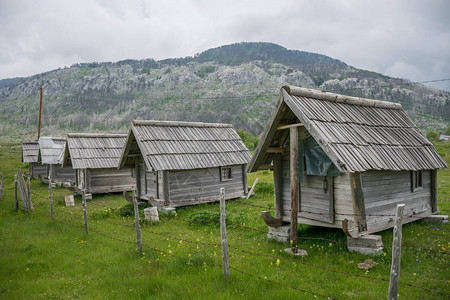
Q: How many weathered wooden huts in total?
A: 5